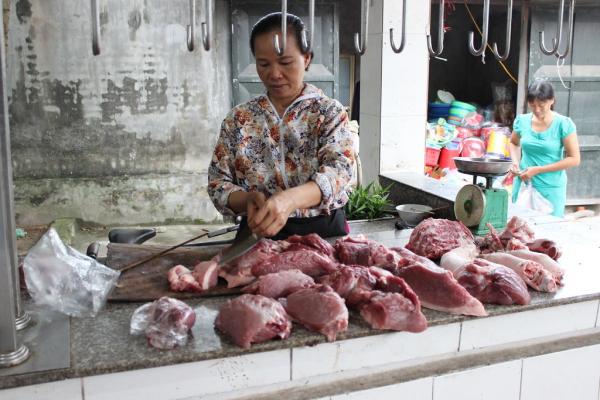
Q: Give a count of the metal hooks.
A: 12